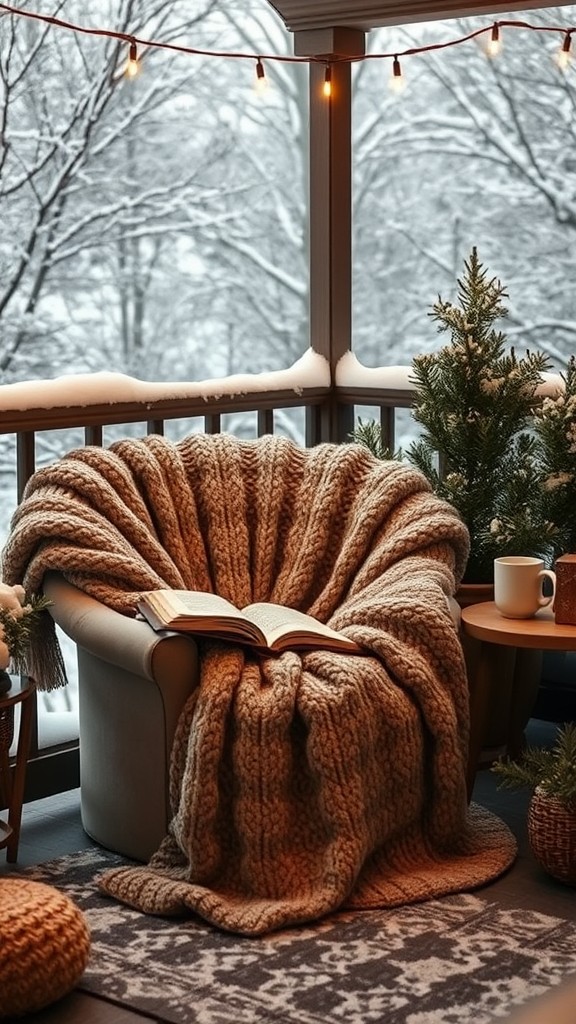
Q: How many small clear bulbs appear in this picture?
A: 6